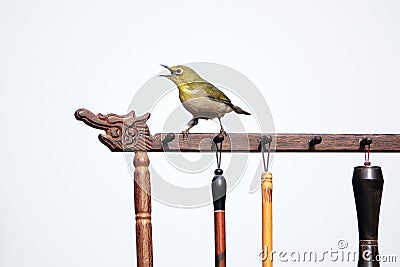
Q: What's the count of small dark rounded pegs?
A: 5